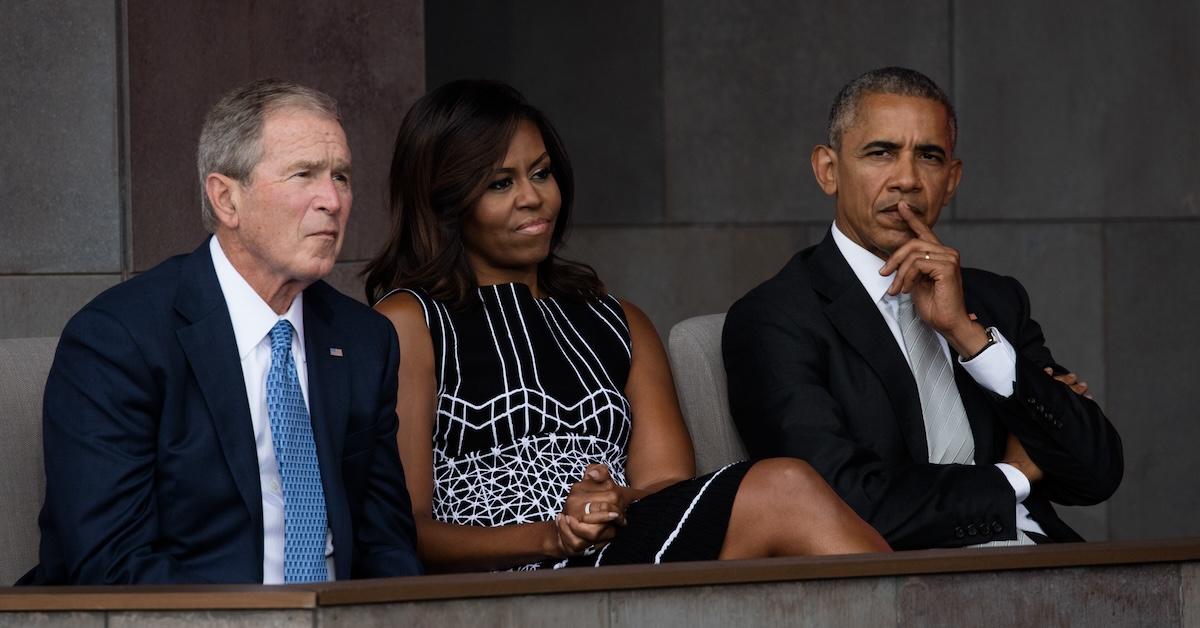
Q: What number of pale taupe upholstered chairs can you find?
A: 2